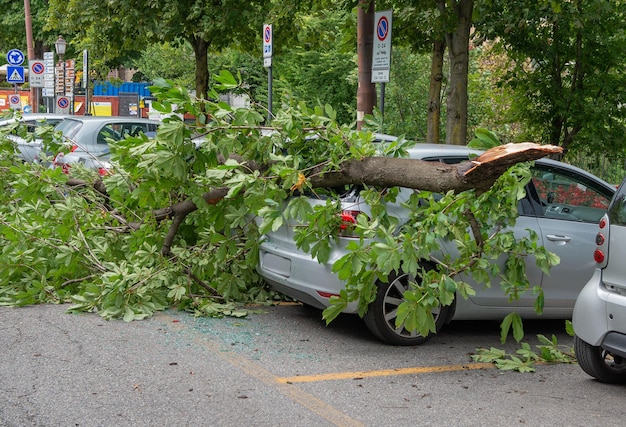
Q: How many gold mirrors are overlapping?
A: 0